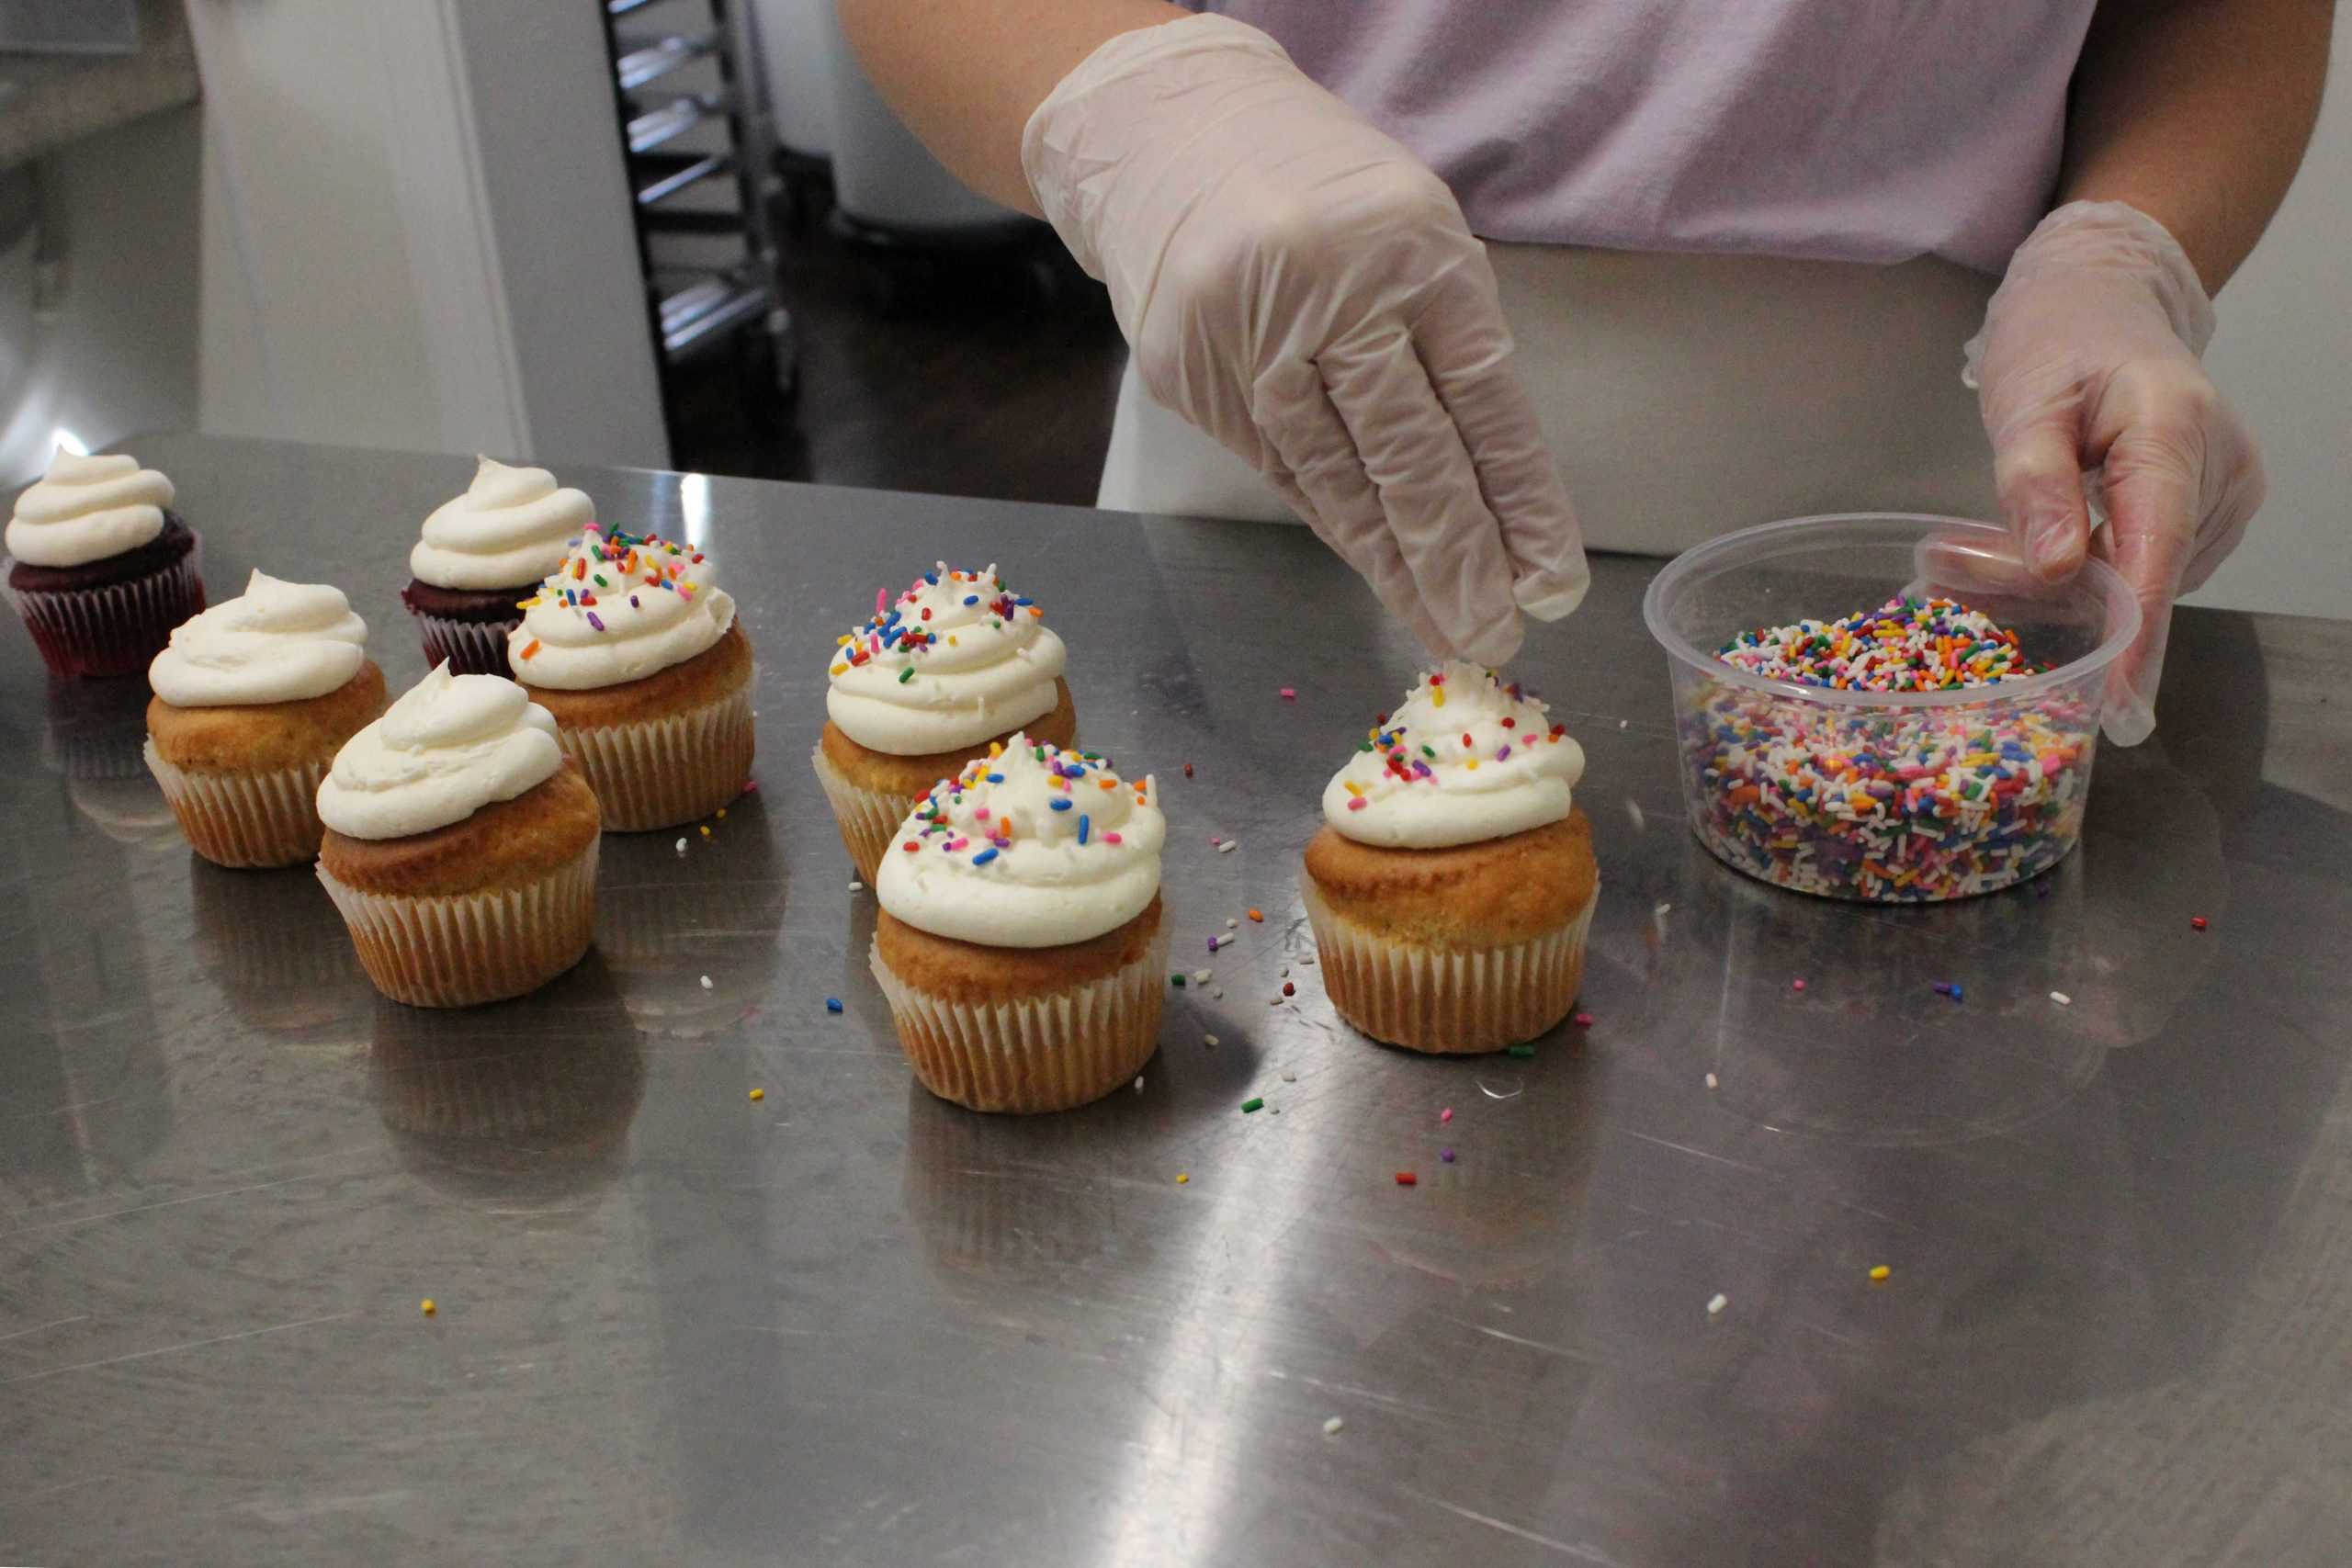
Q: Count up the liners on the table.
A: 8